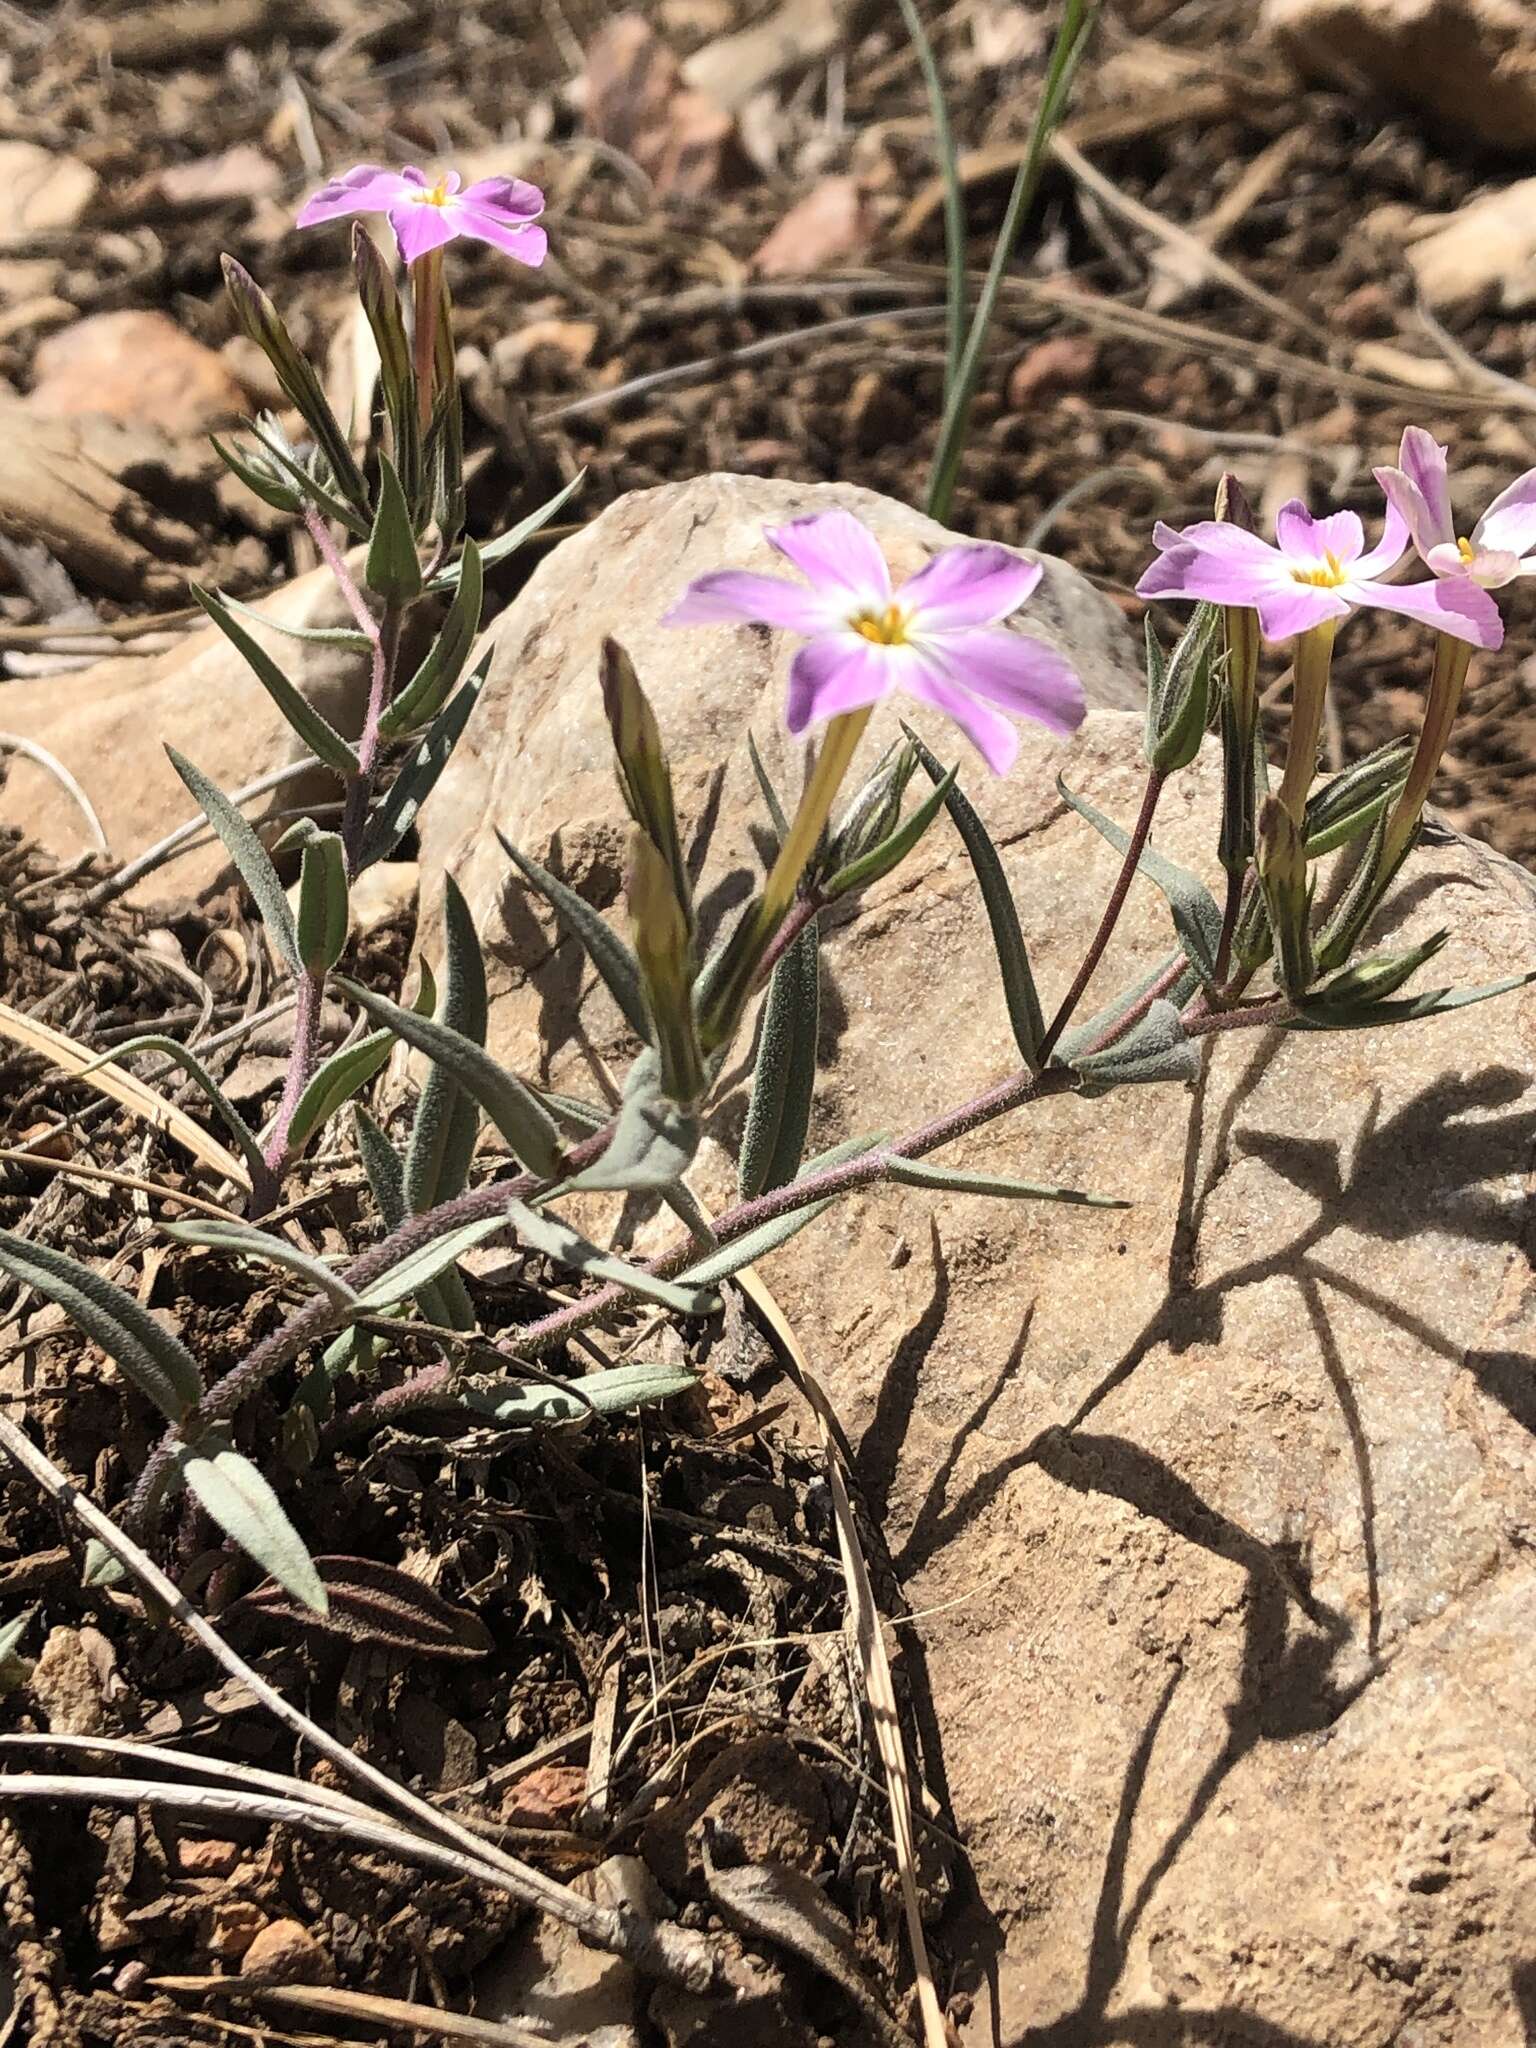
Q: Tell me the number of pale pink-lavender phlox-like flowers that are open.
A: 4